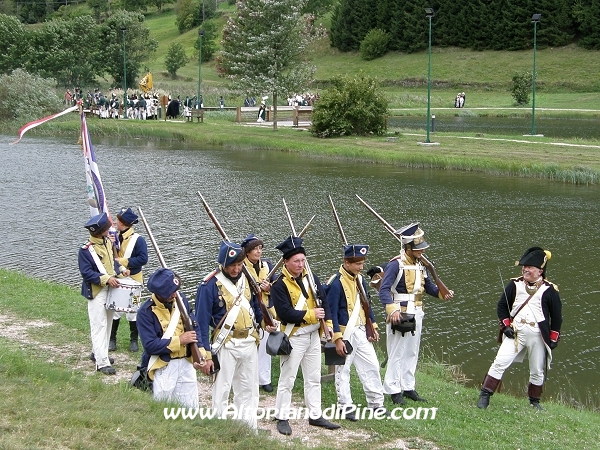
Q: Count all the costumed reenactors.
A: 9